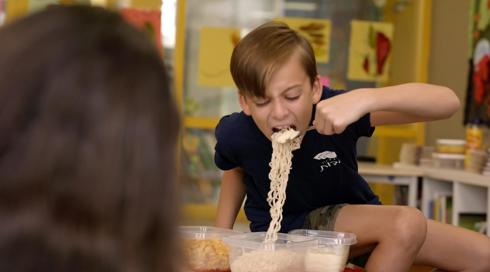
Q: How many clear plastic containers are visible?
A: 3